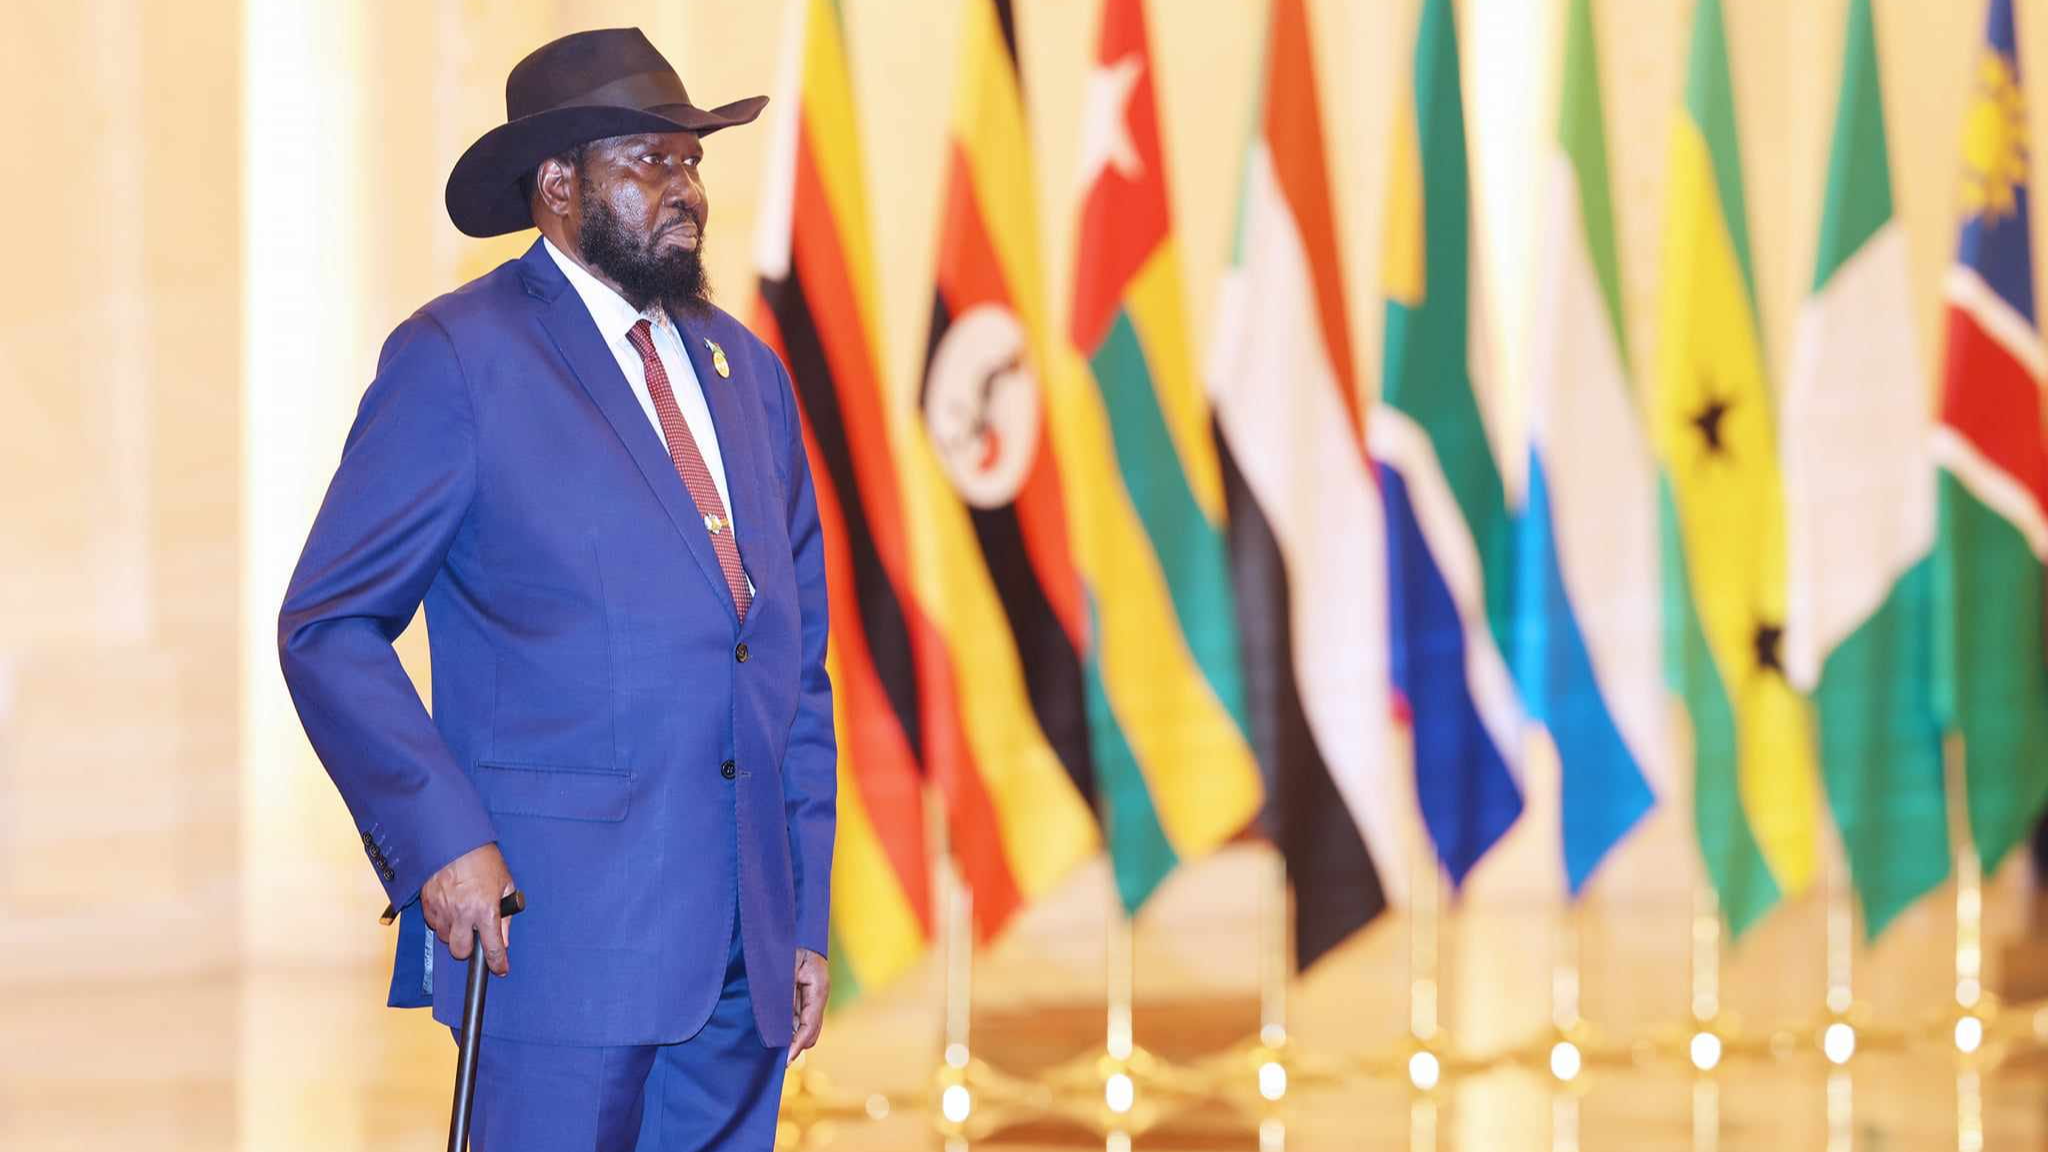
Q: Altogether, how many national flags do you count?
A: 9